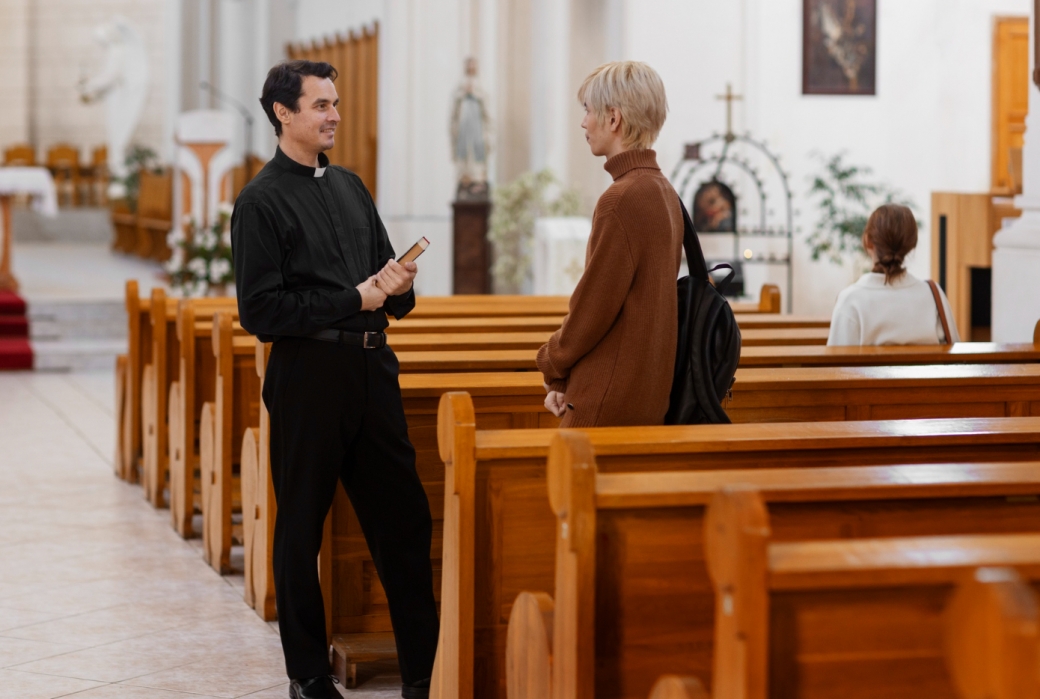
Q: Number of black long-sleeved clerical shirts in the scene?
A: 1